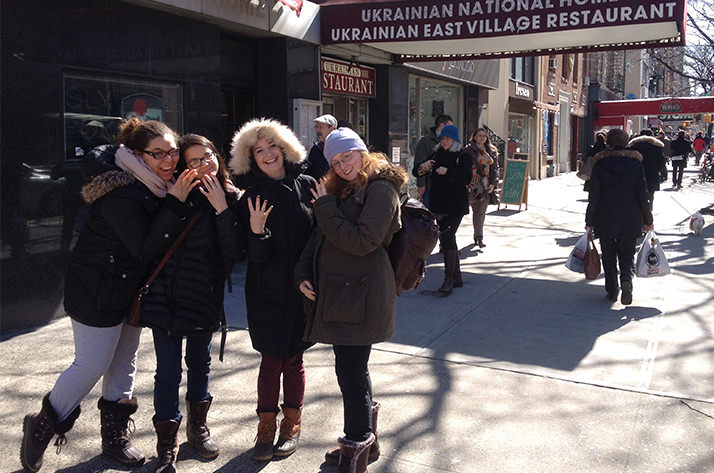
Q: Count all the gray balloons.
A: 0